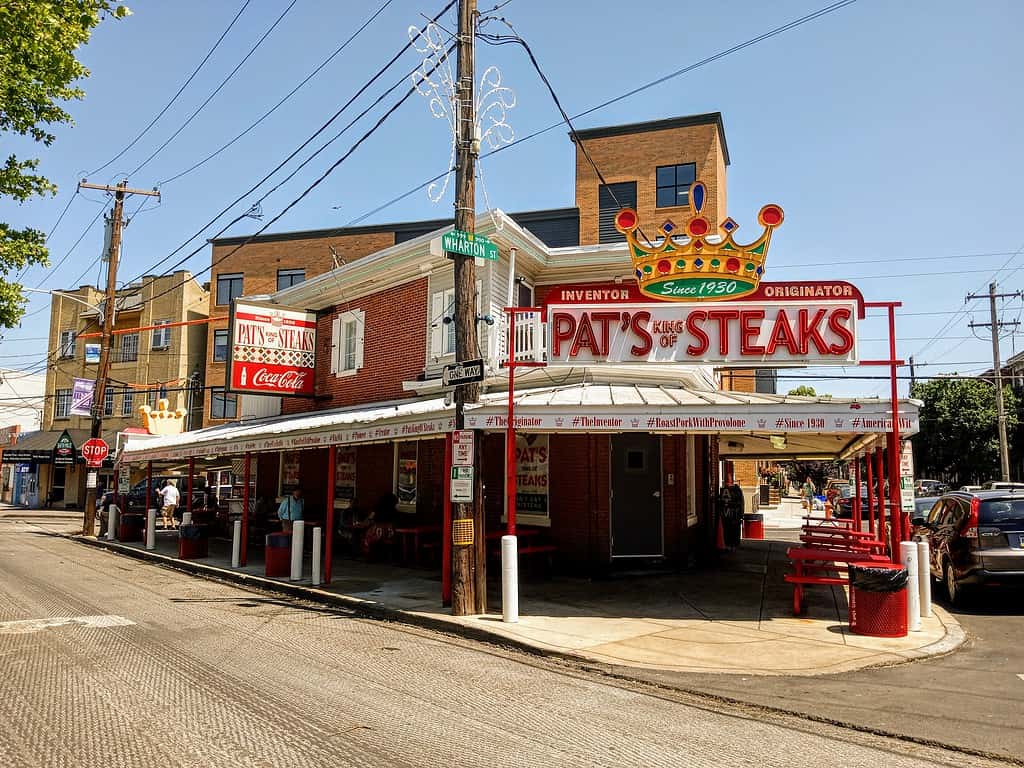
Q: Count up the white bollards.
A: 9